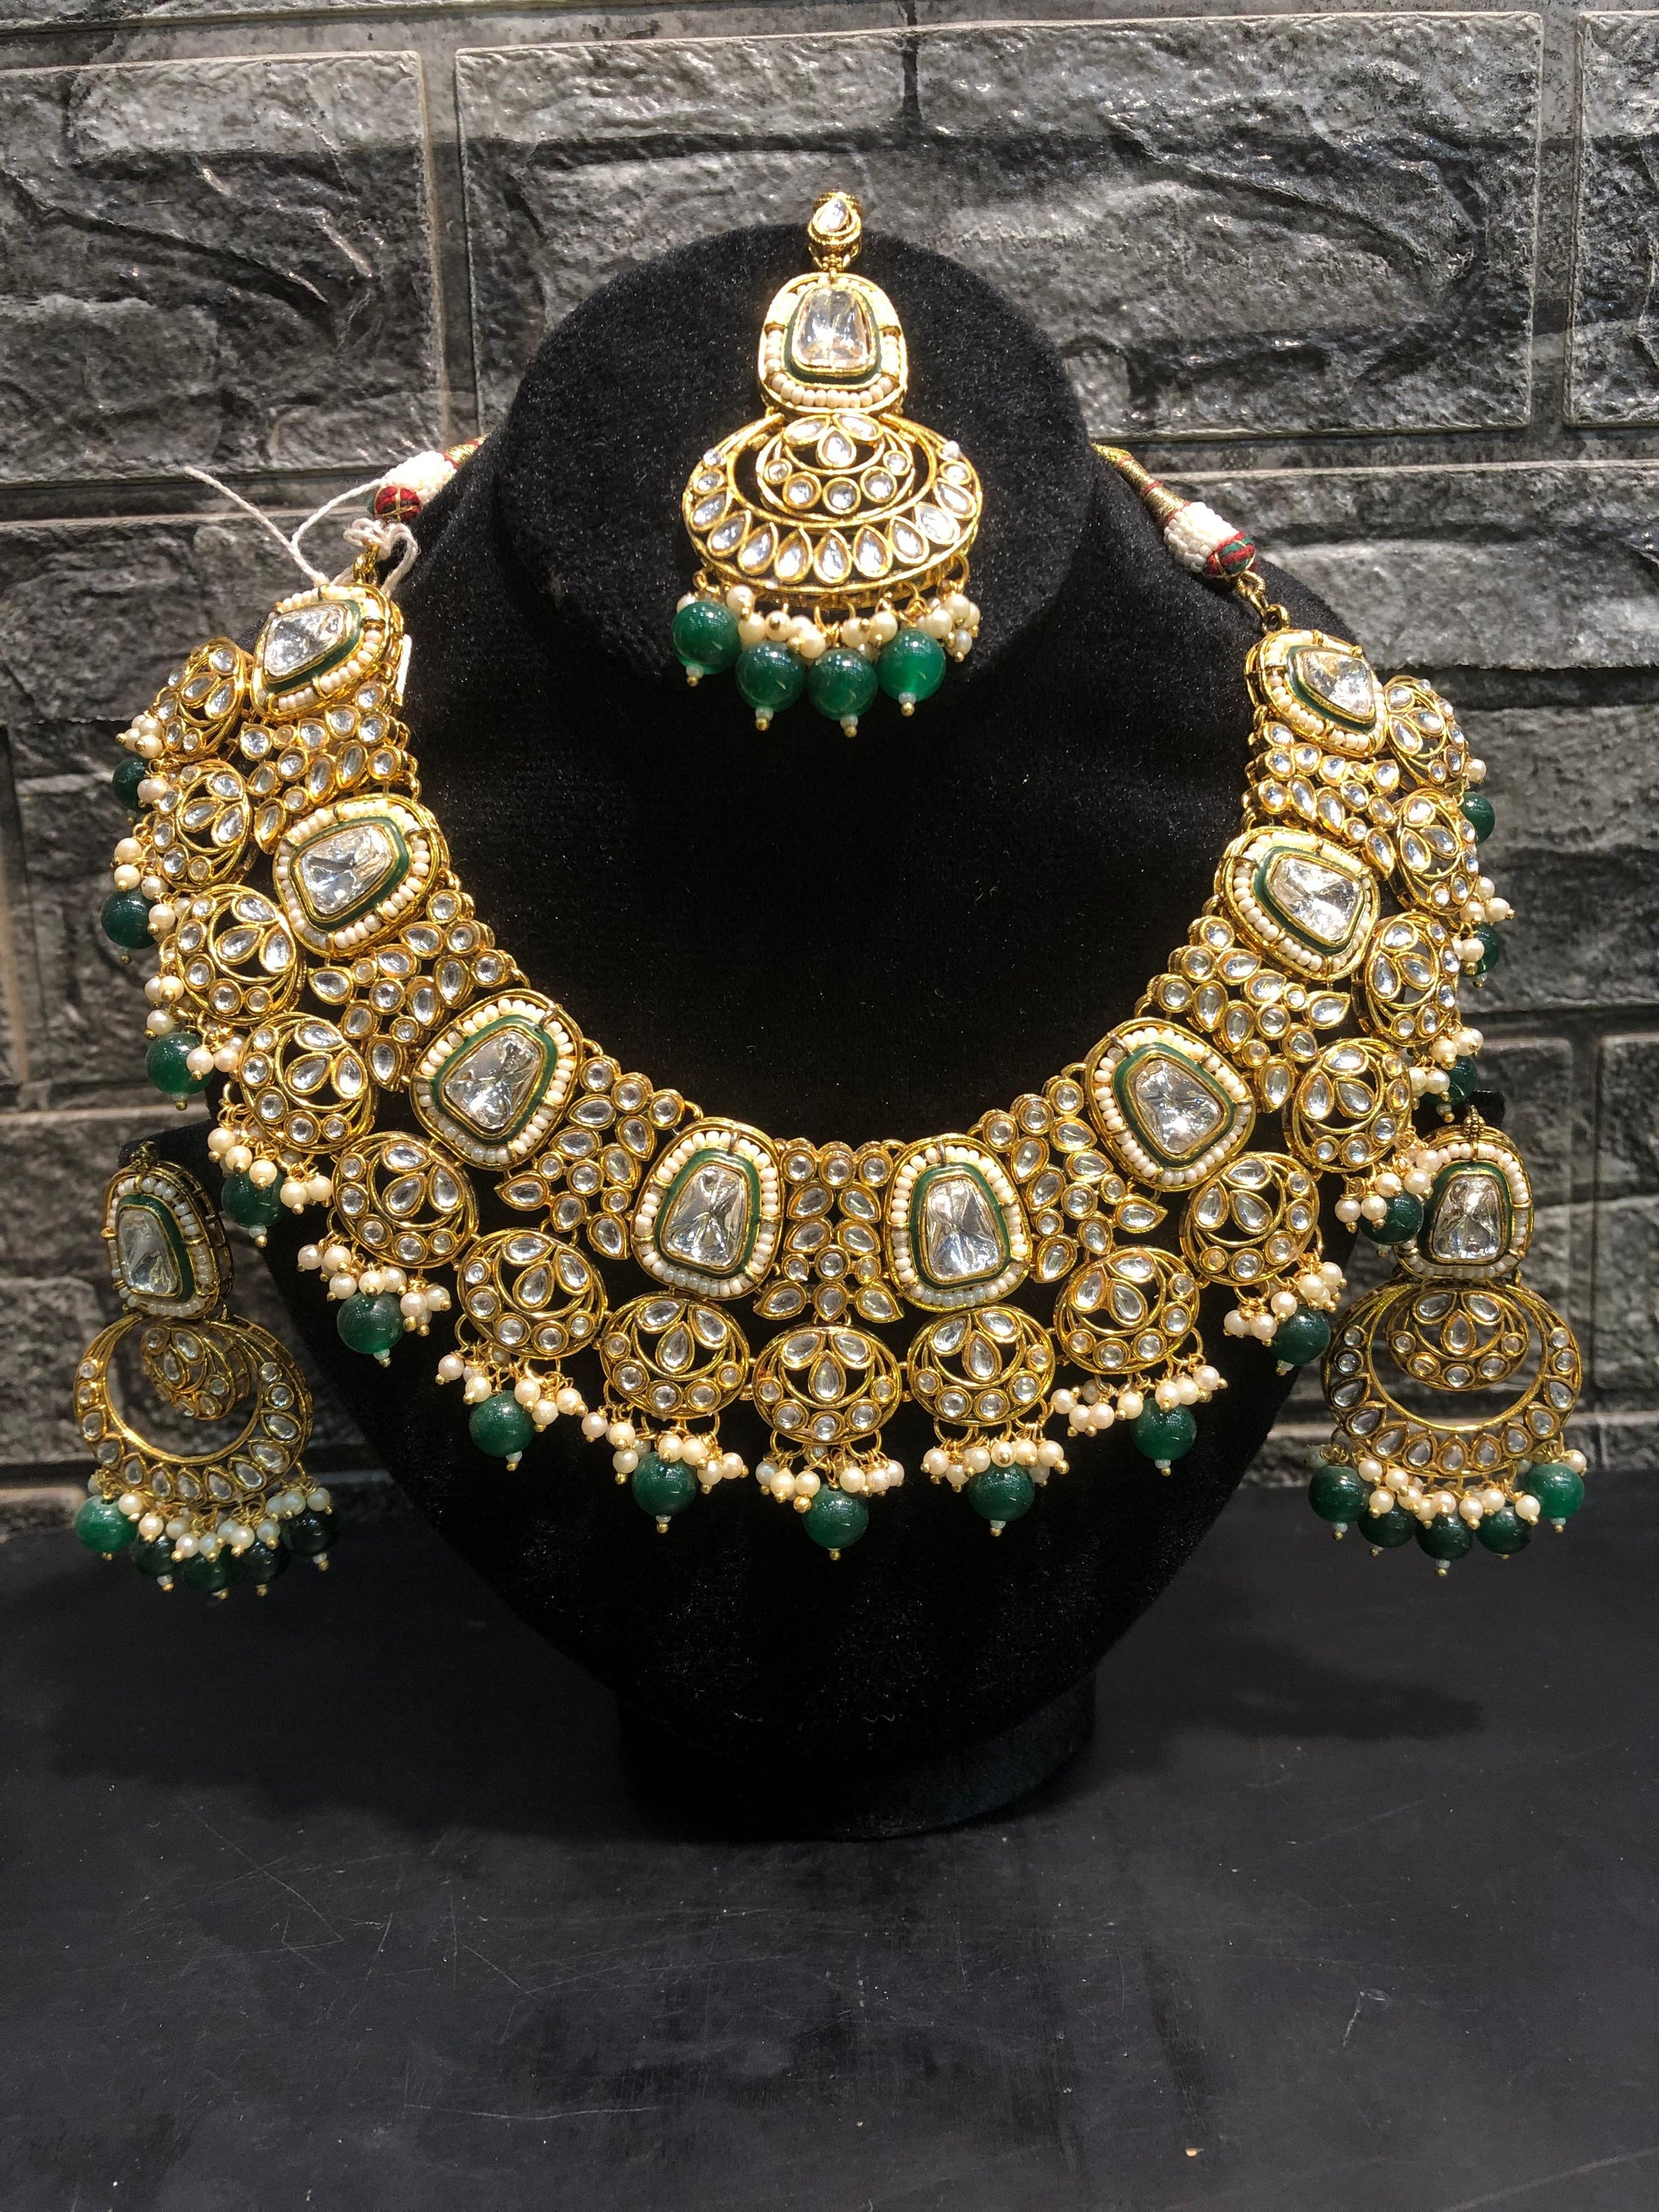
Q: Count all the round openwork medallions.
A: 15